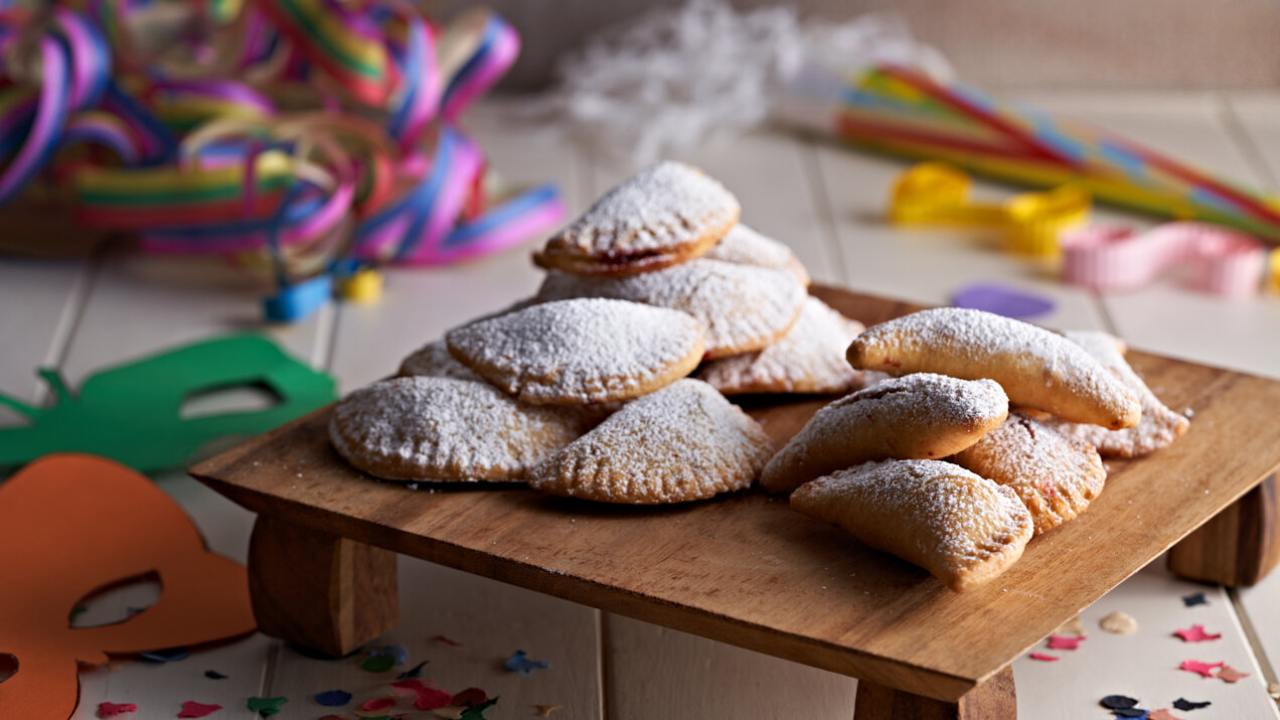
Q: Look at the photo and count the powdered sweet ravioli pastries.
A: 13